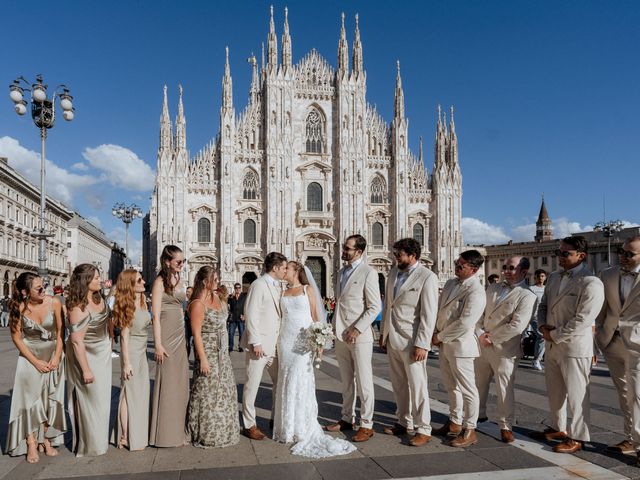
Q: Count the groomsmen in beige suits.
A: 6